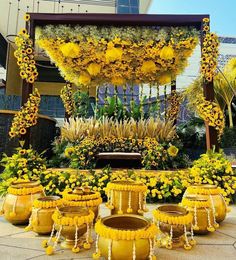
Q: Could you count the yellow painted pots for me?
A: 9